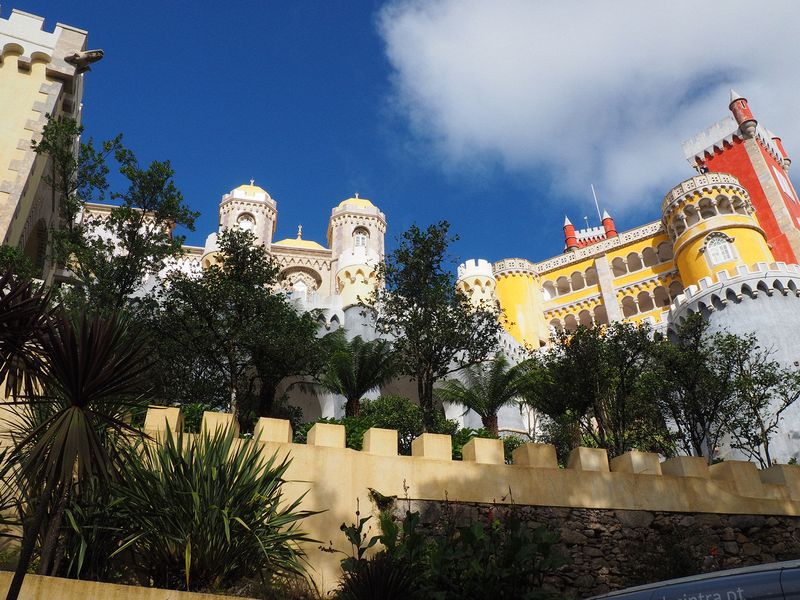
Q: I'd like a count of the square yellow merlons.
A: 13